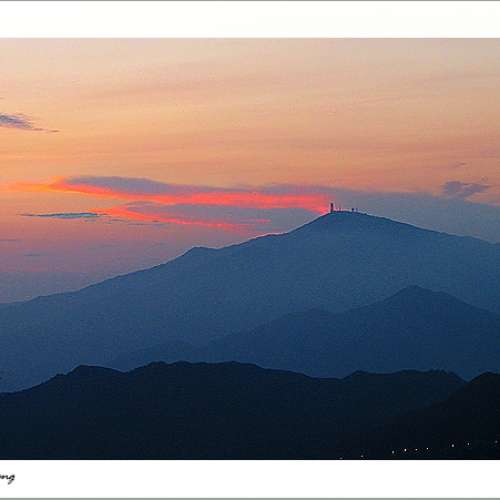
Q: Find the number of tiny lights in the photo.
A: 9